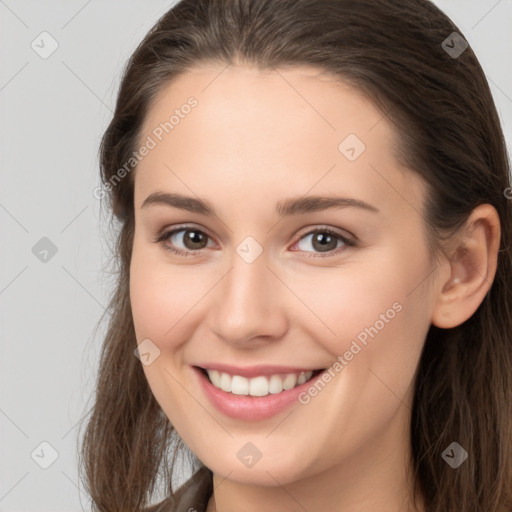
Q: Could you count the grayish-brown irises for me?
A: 2